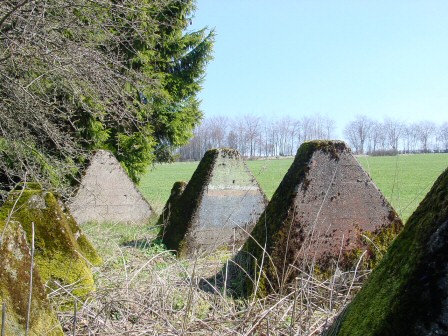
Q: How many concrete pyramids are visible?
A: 7